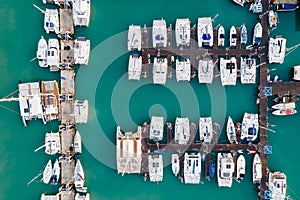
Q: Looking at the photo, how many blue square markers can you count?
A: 3